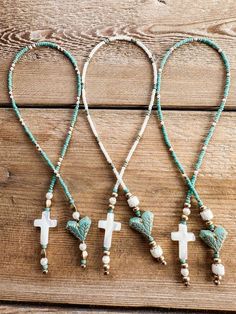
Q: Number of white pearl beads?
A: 12